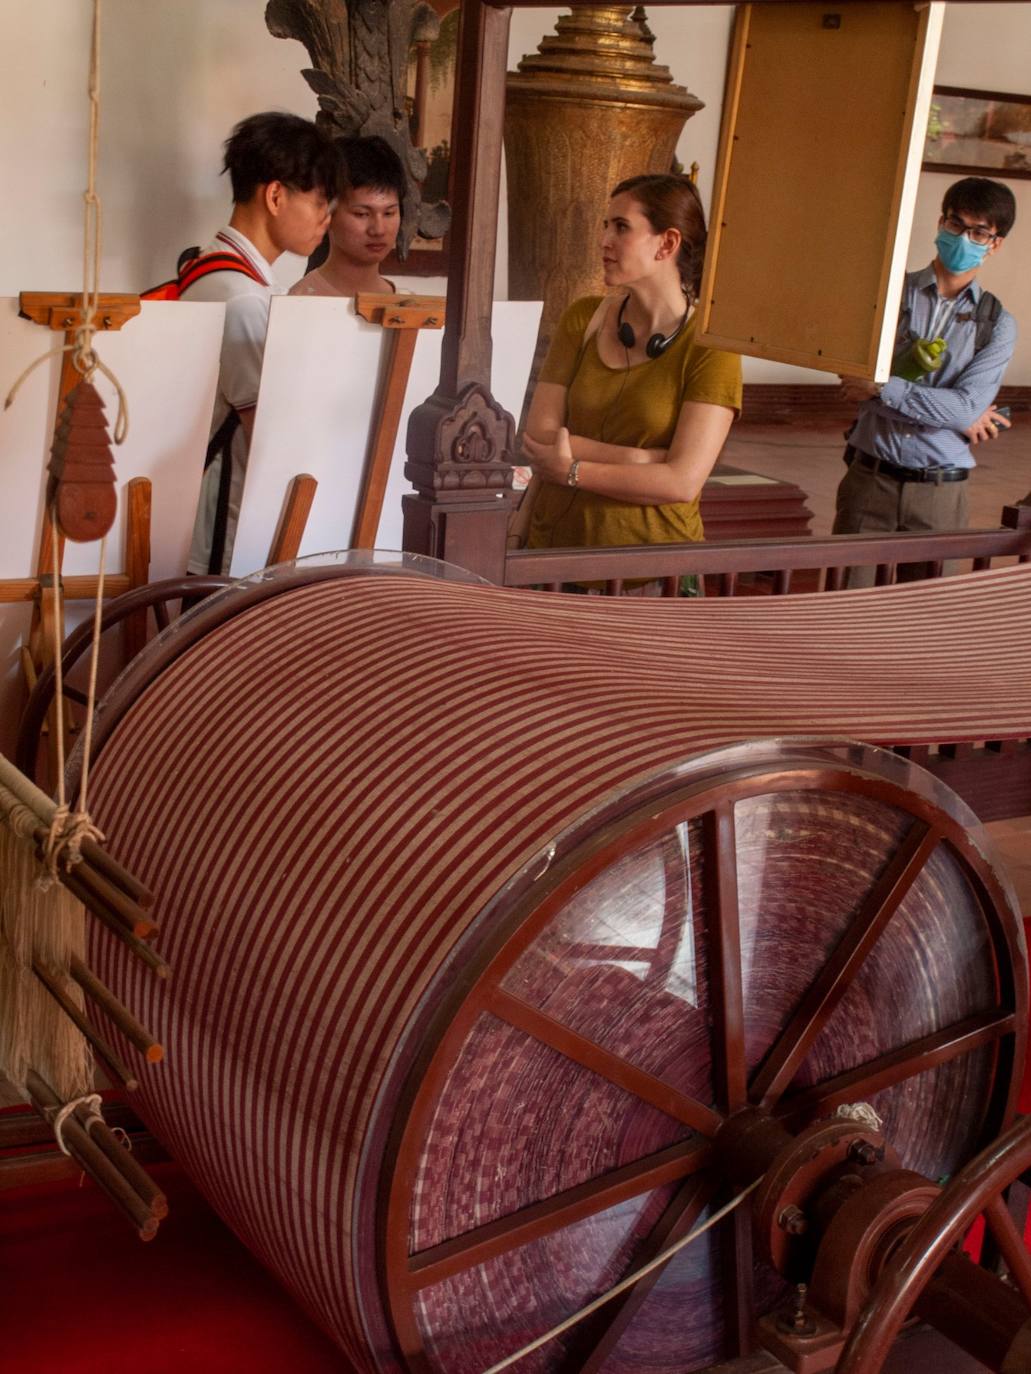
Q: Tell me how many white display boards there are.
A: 2